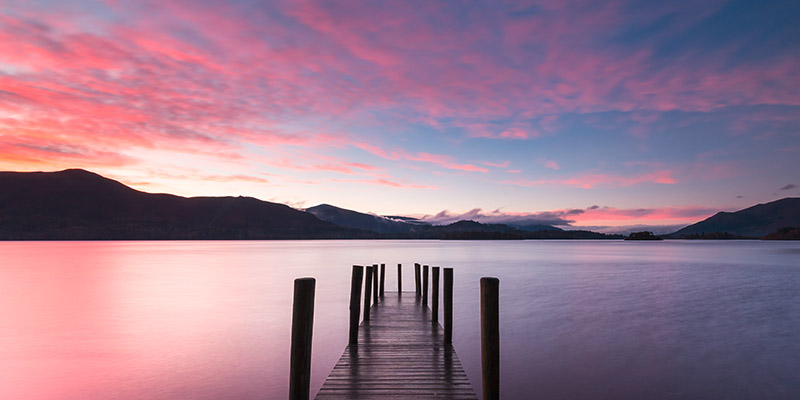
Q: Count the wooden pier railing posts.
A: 11